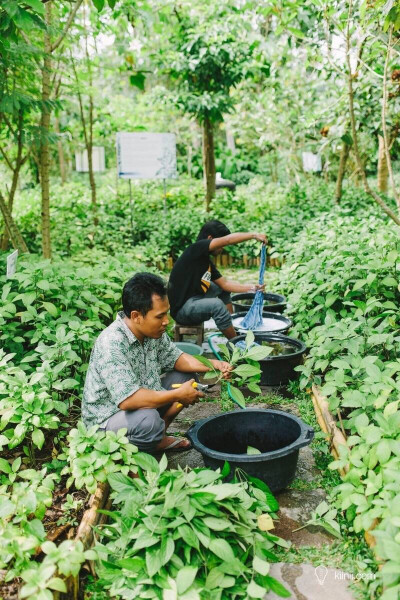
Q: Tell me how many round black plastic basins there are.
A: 4